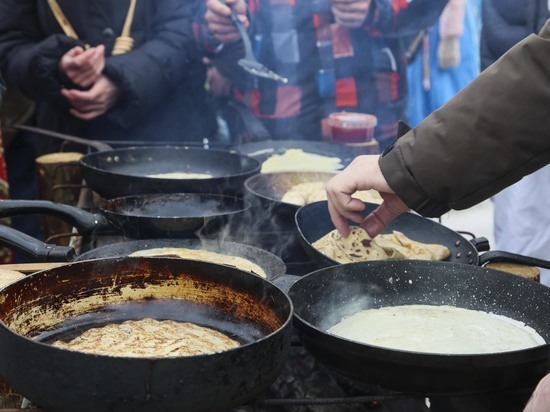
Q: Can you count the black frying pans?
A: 8